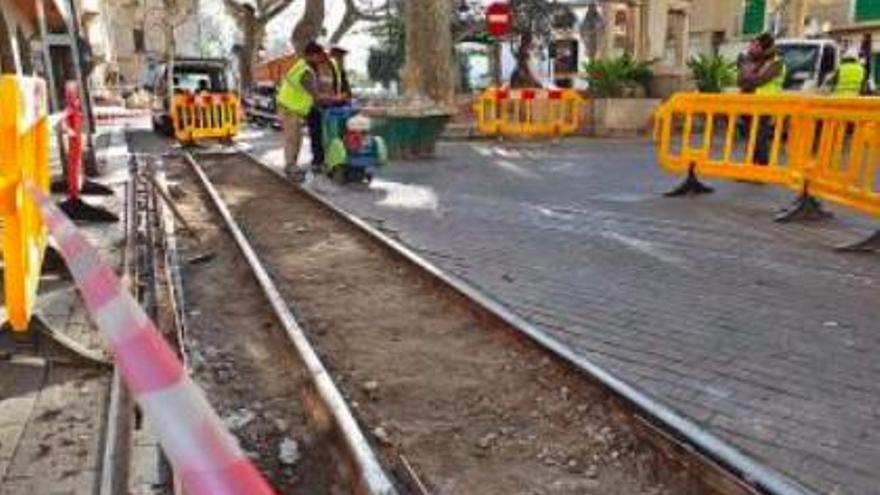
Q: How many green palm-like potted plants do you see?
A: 2